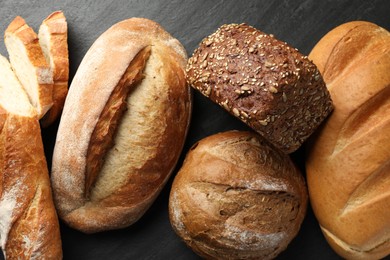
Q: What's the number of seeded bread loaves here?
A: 1